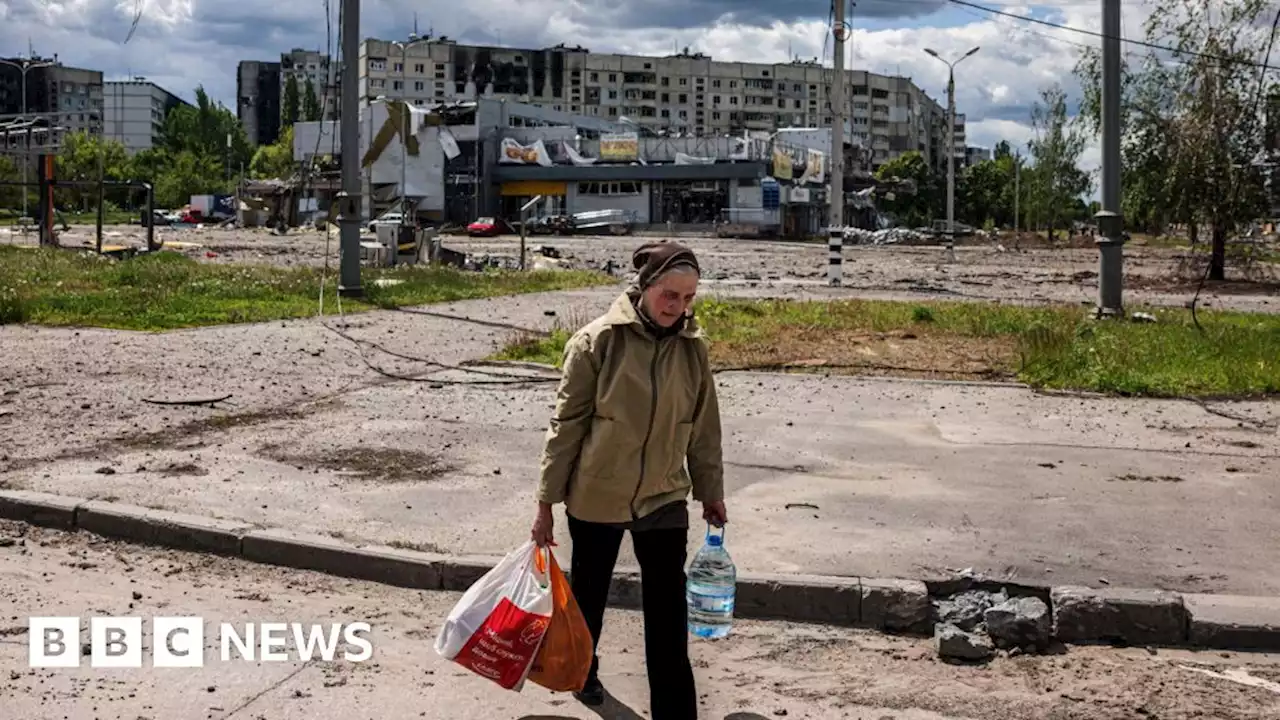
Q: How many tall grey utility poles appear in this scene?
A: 3